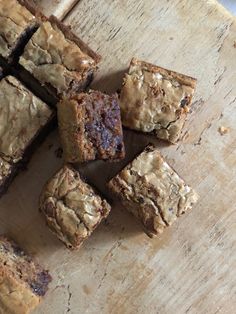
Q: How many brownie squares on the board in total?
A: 8